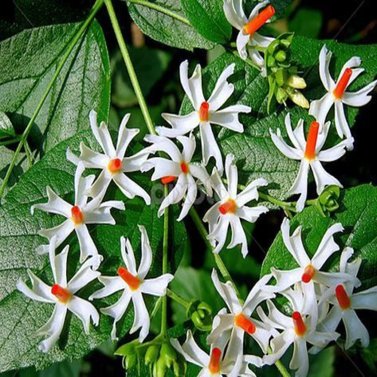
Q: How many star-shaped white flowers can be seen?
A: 15